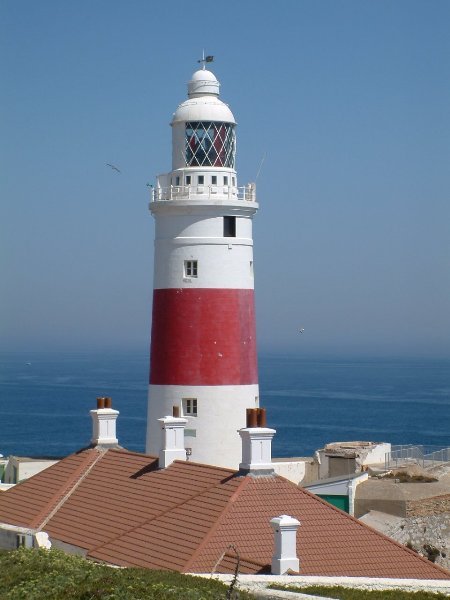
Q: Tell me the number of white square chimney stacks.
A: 4